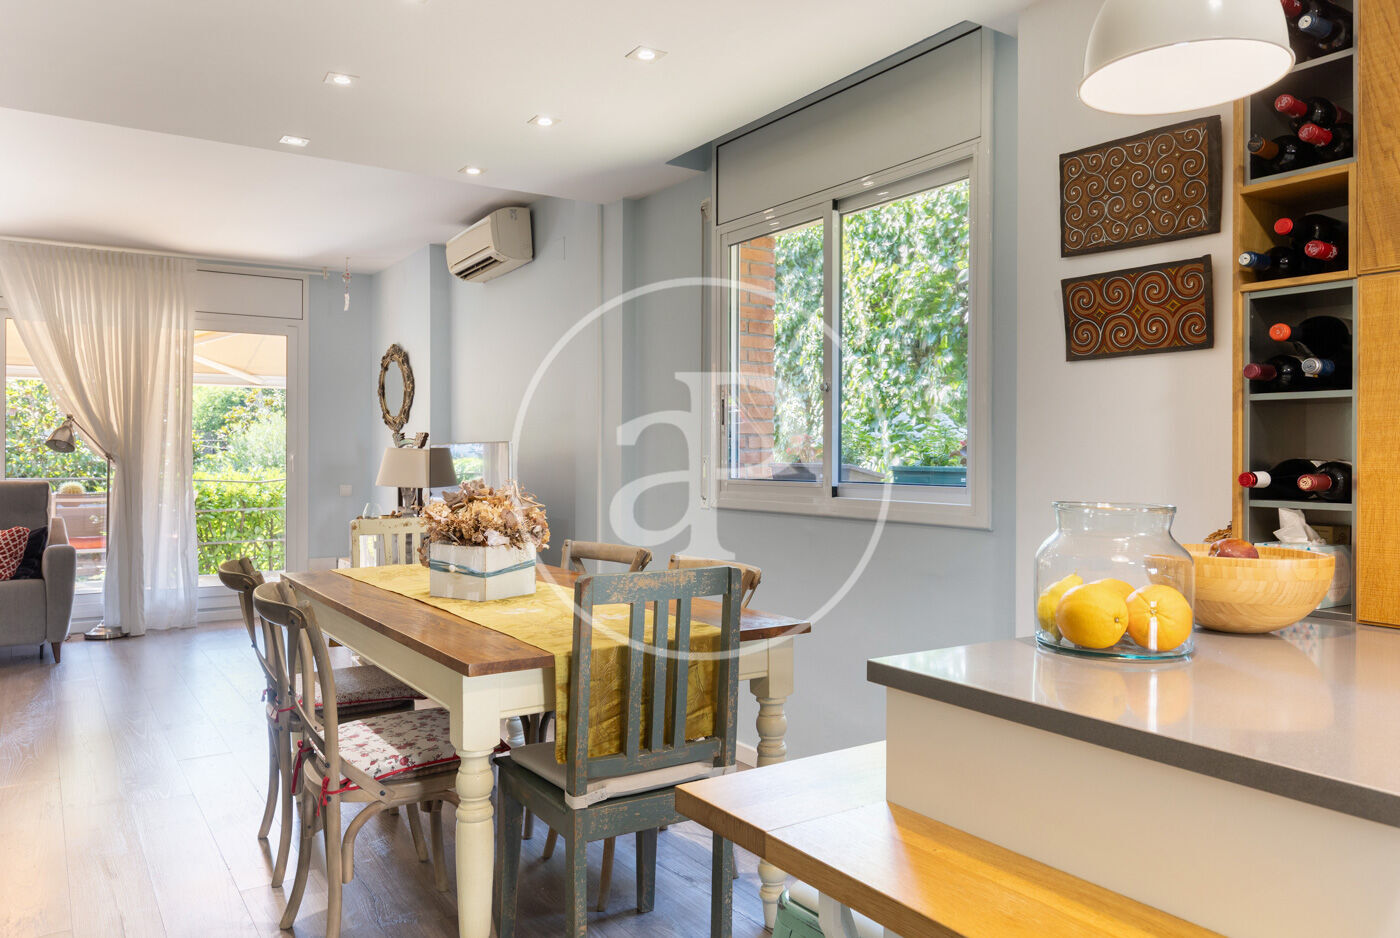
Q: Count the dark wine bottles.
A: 13